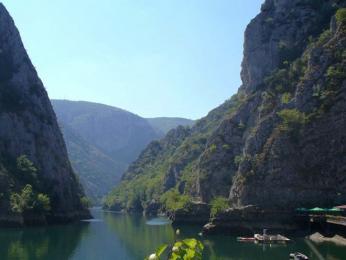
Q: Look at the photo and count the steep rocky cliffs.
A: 2